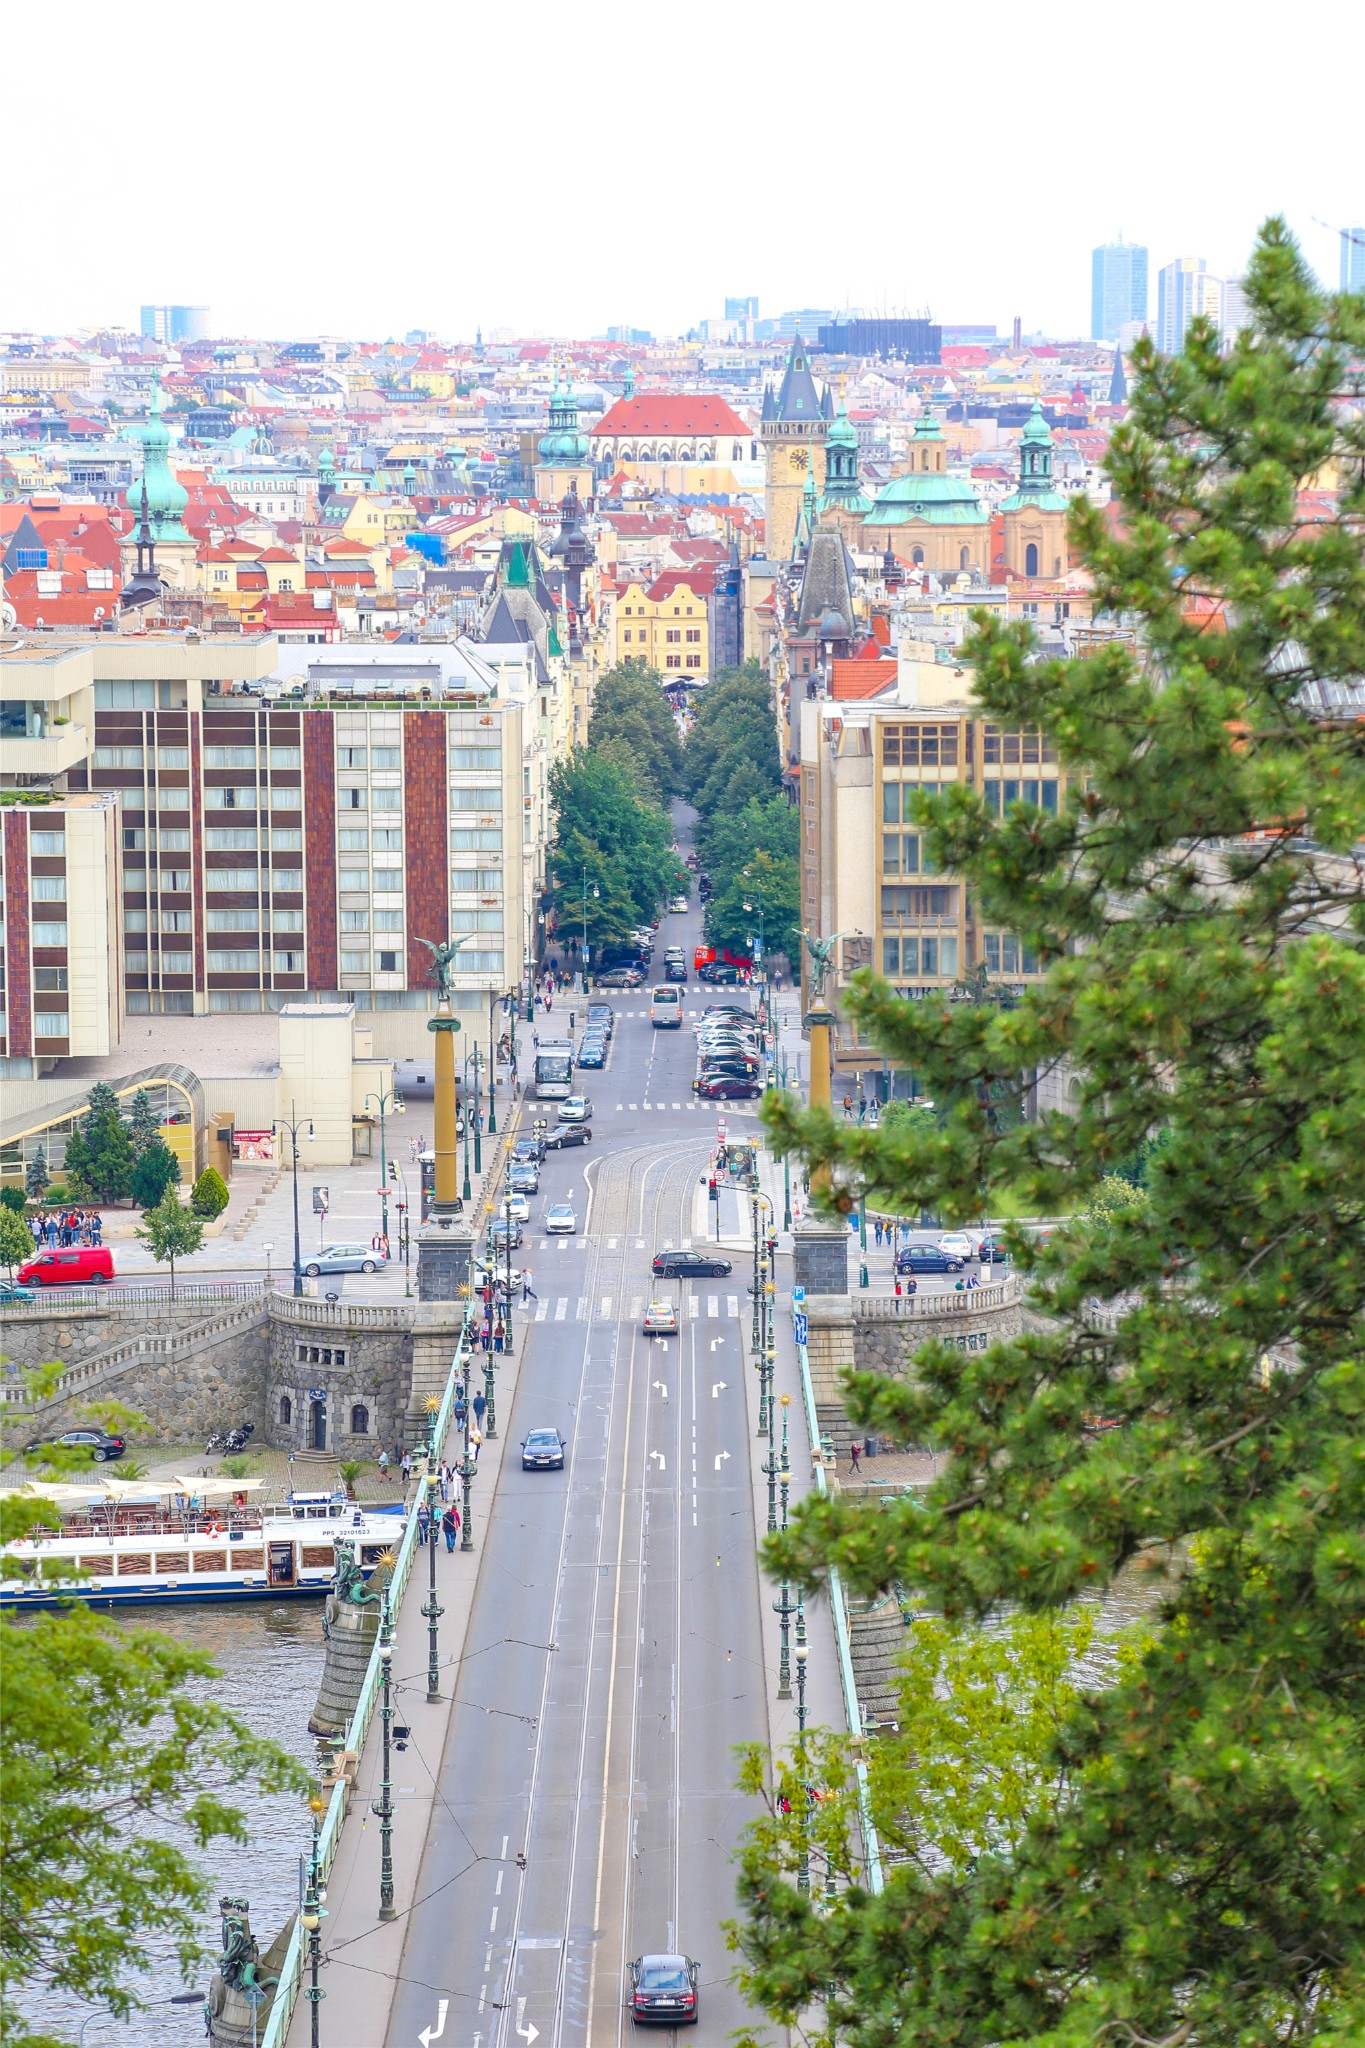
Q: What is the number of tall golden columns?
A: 2